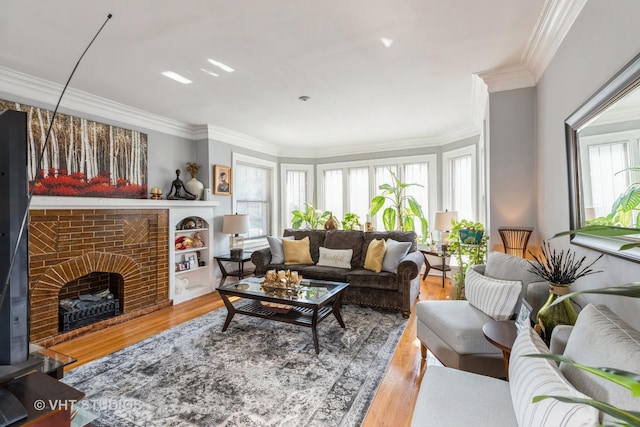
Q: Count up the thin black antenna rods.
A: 1